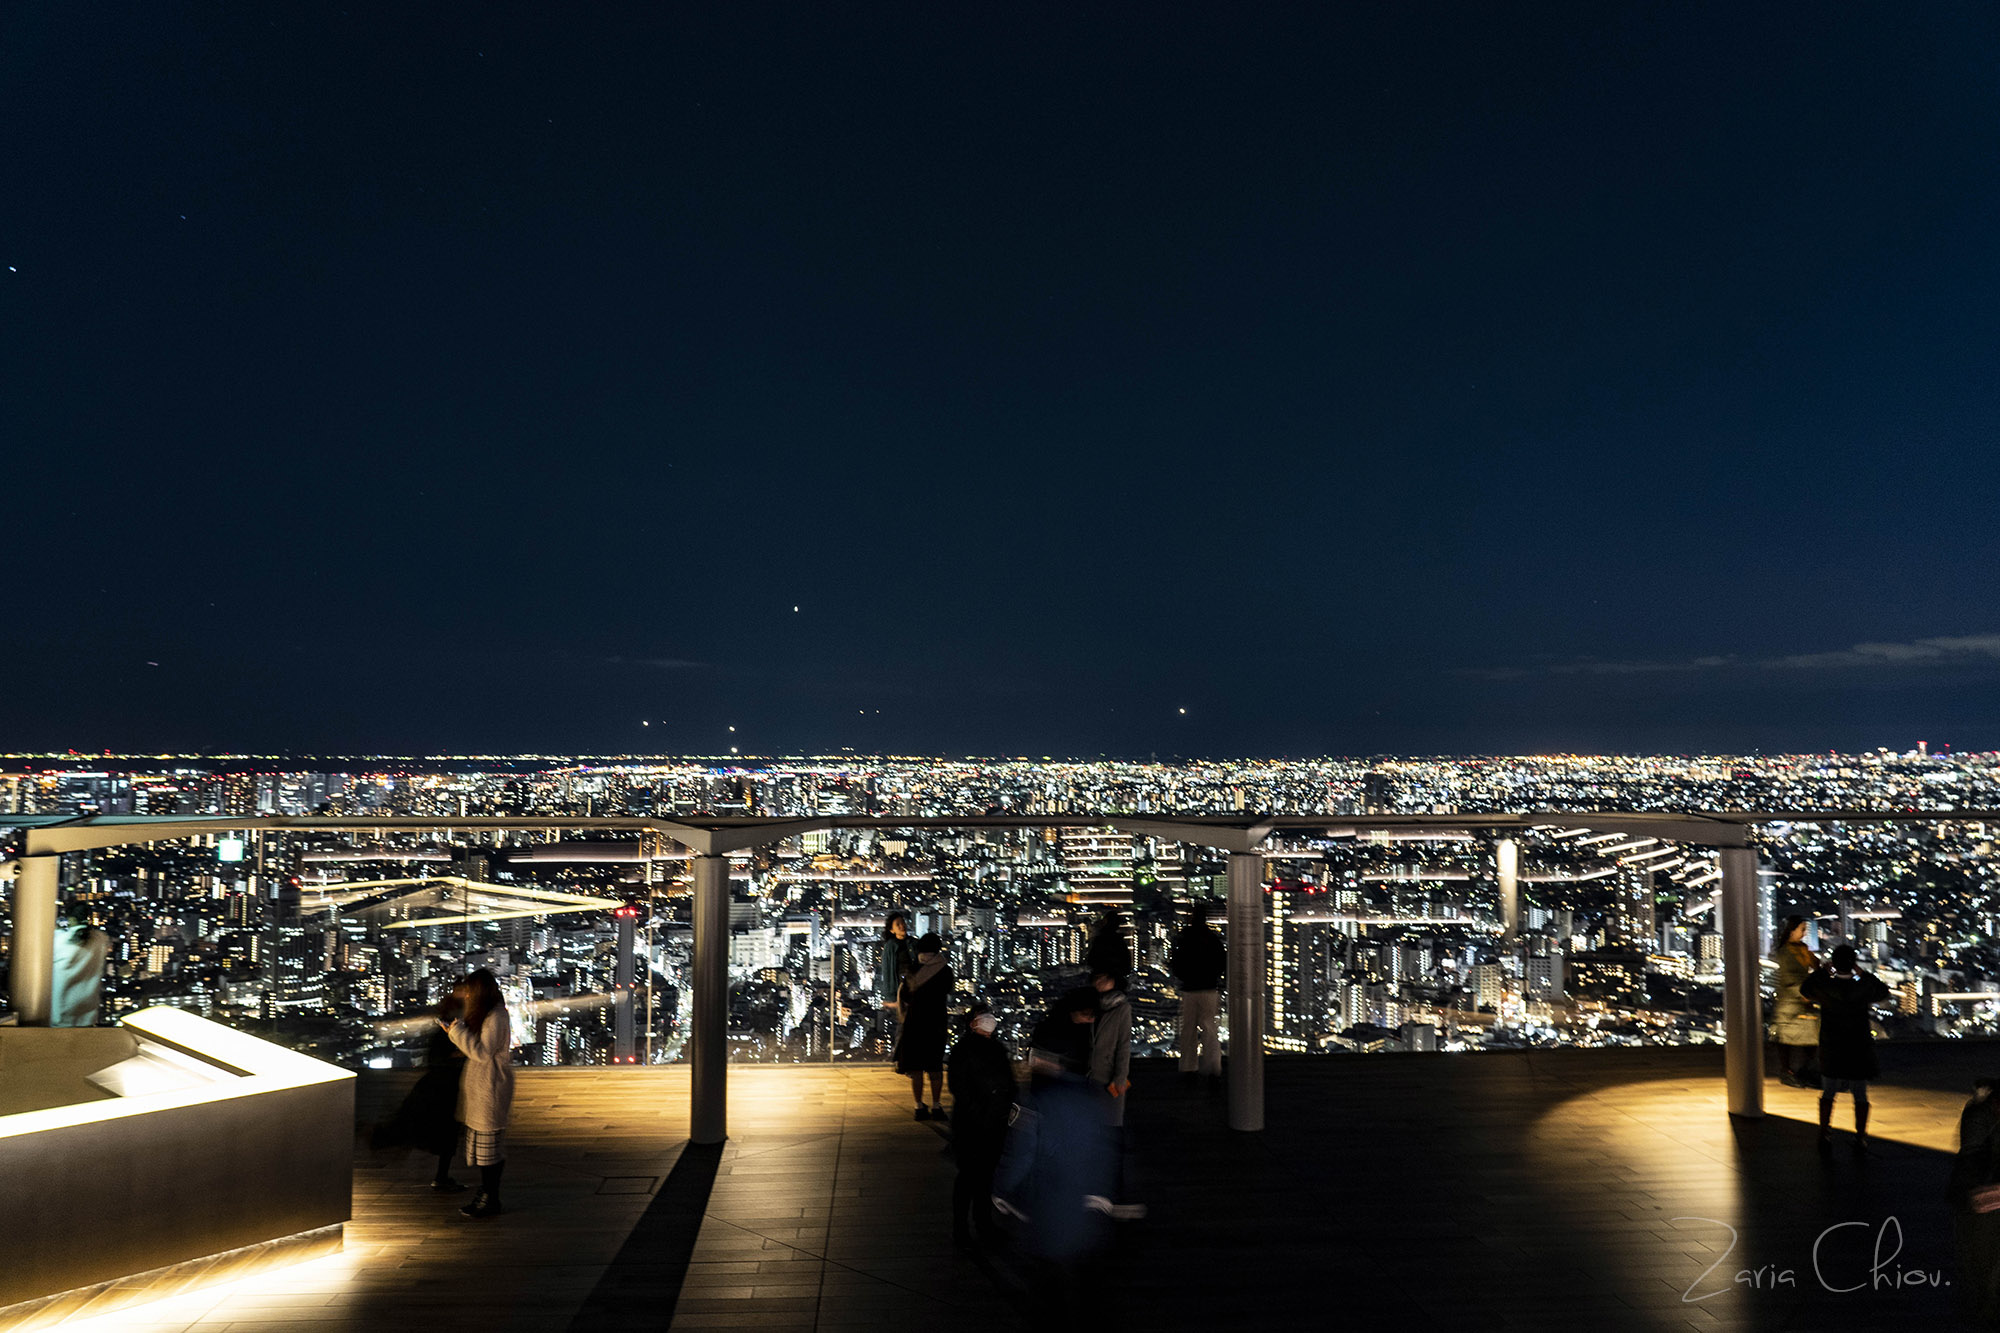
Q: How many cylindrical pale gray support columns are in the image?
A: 4